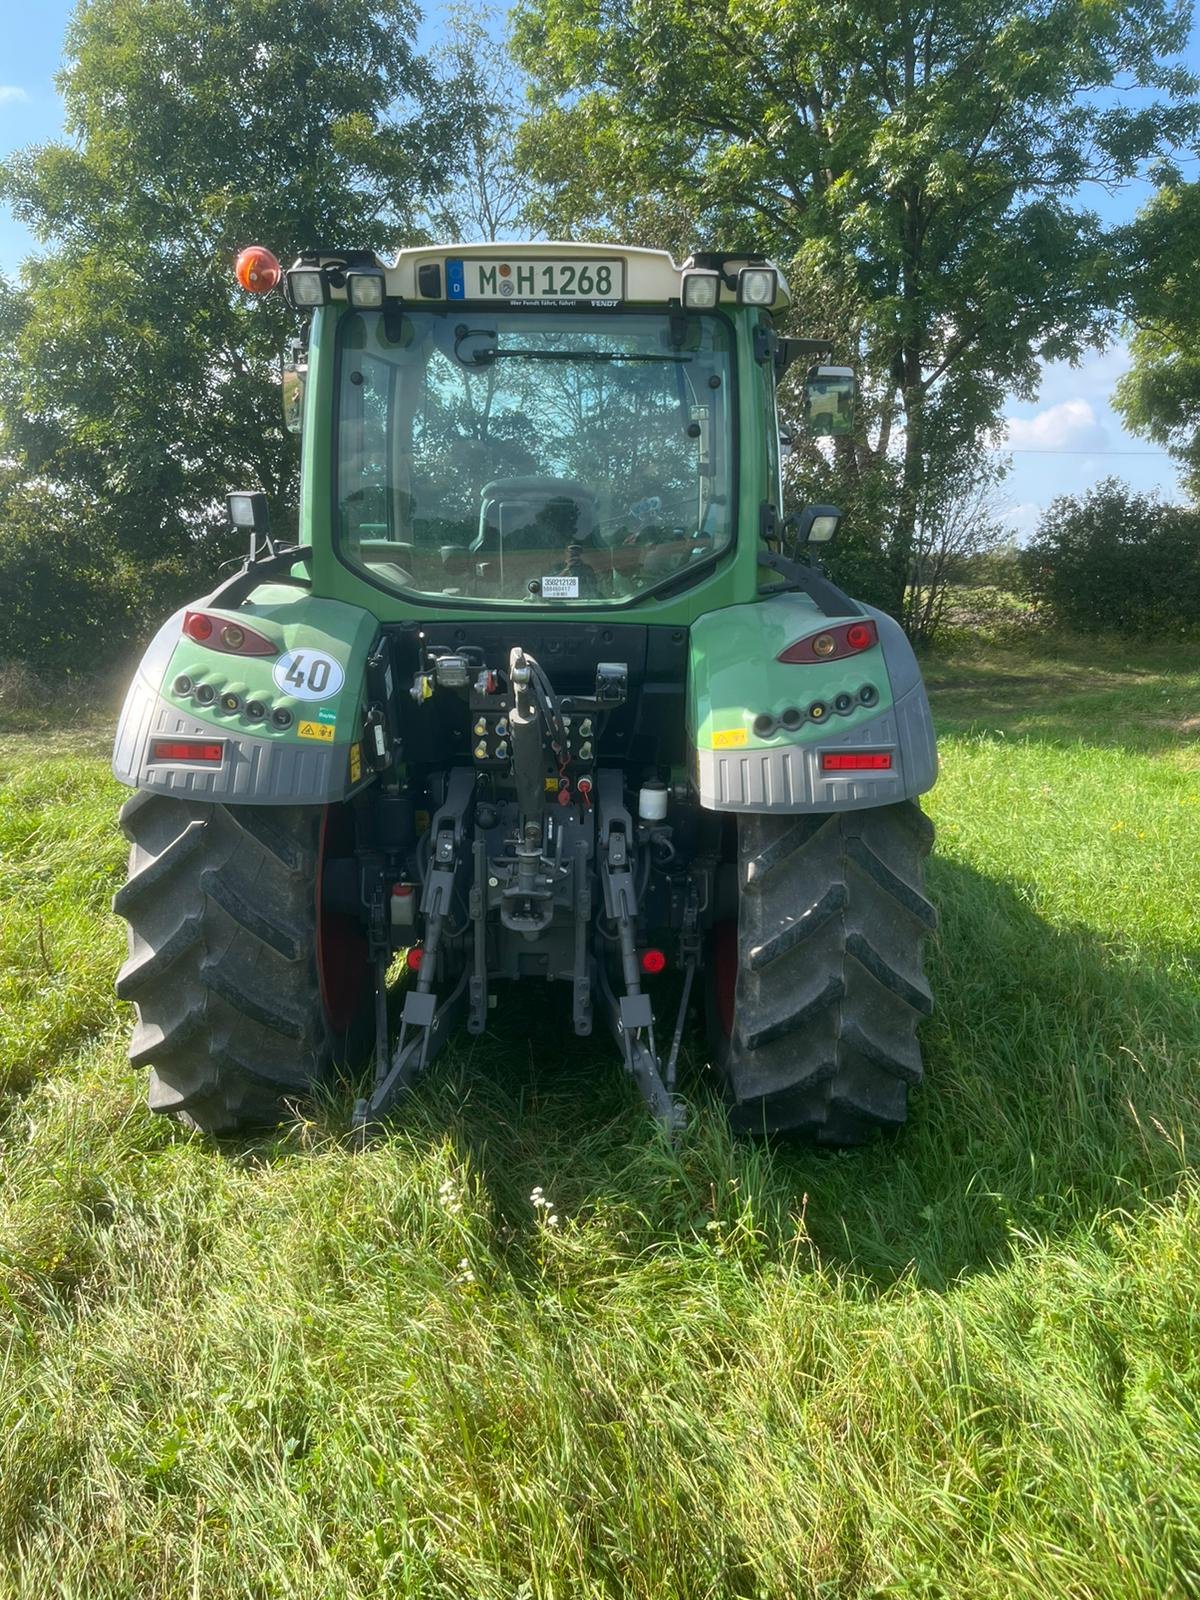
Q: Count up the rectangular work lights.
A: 6